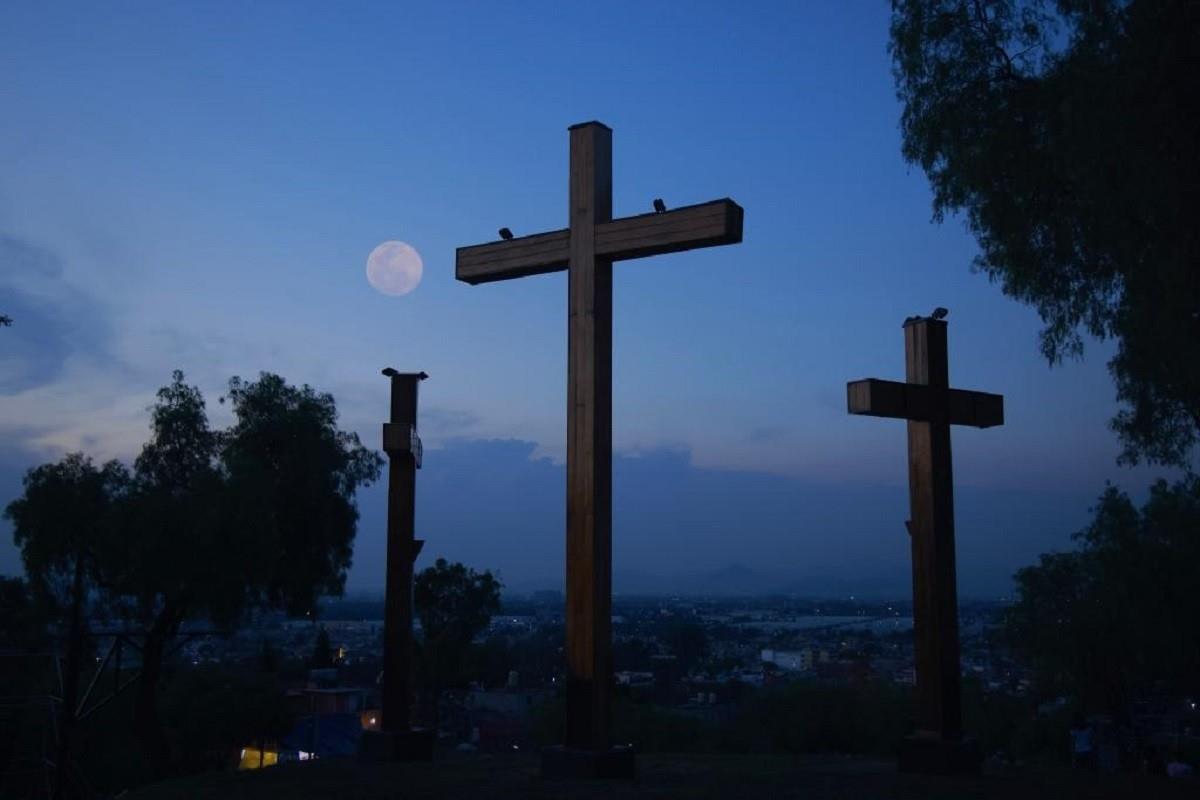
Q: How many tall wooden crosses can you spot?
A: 3